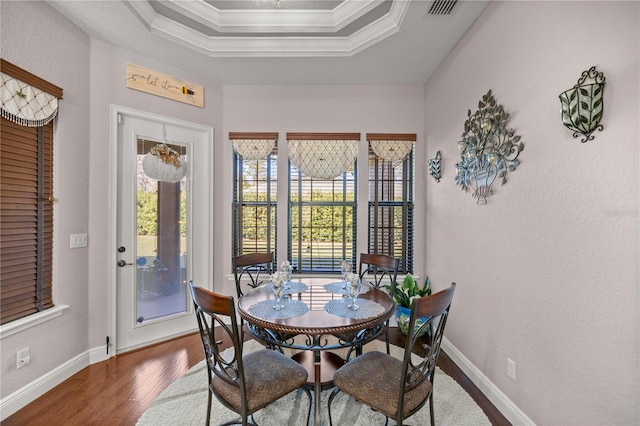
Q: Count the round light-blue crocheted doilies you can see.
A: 4